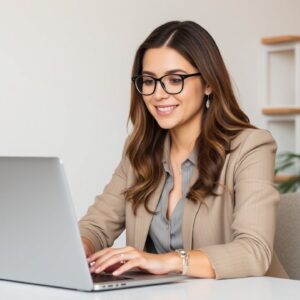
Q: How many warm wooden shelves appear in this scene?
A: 3